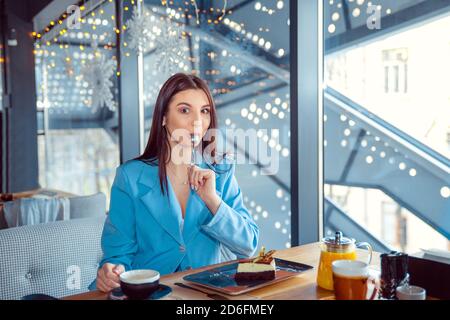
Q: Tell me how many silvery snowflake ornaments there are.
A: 3